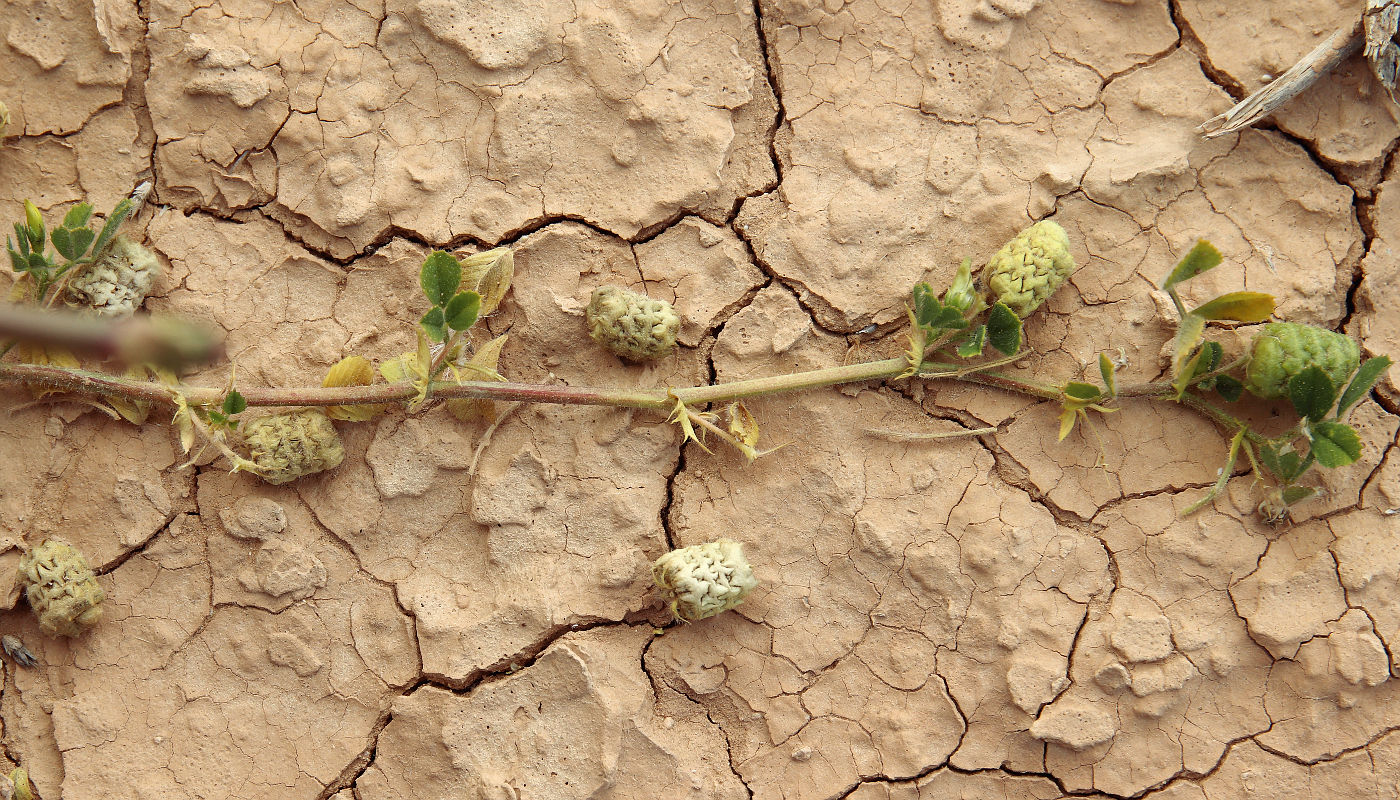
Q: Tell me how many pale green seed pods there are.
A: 7